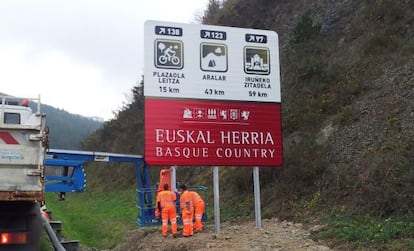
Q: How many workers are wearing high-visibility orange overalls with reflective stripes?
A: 3